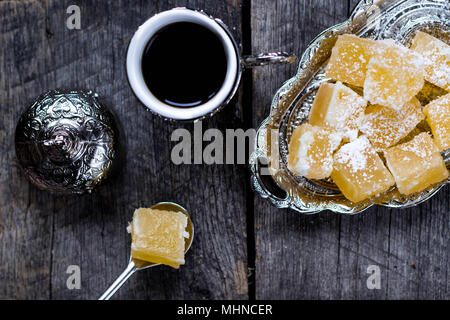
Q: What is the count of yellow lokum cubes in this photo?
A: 10